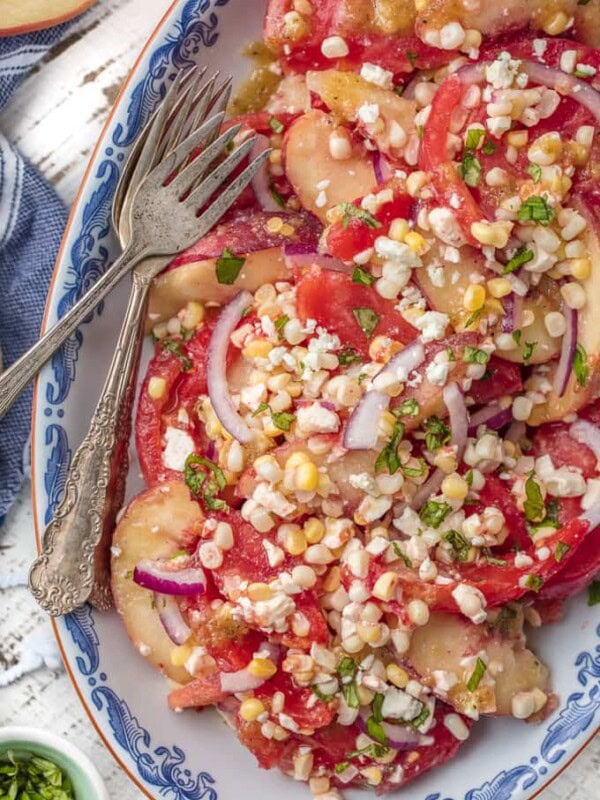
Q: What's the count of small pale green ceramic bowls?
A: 1